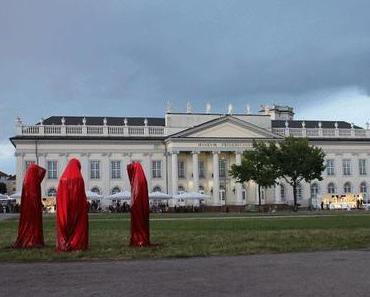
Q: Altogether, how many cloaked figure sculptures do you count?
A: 3